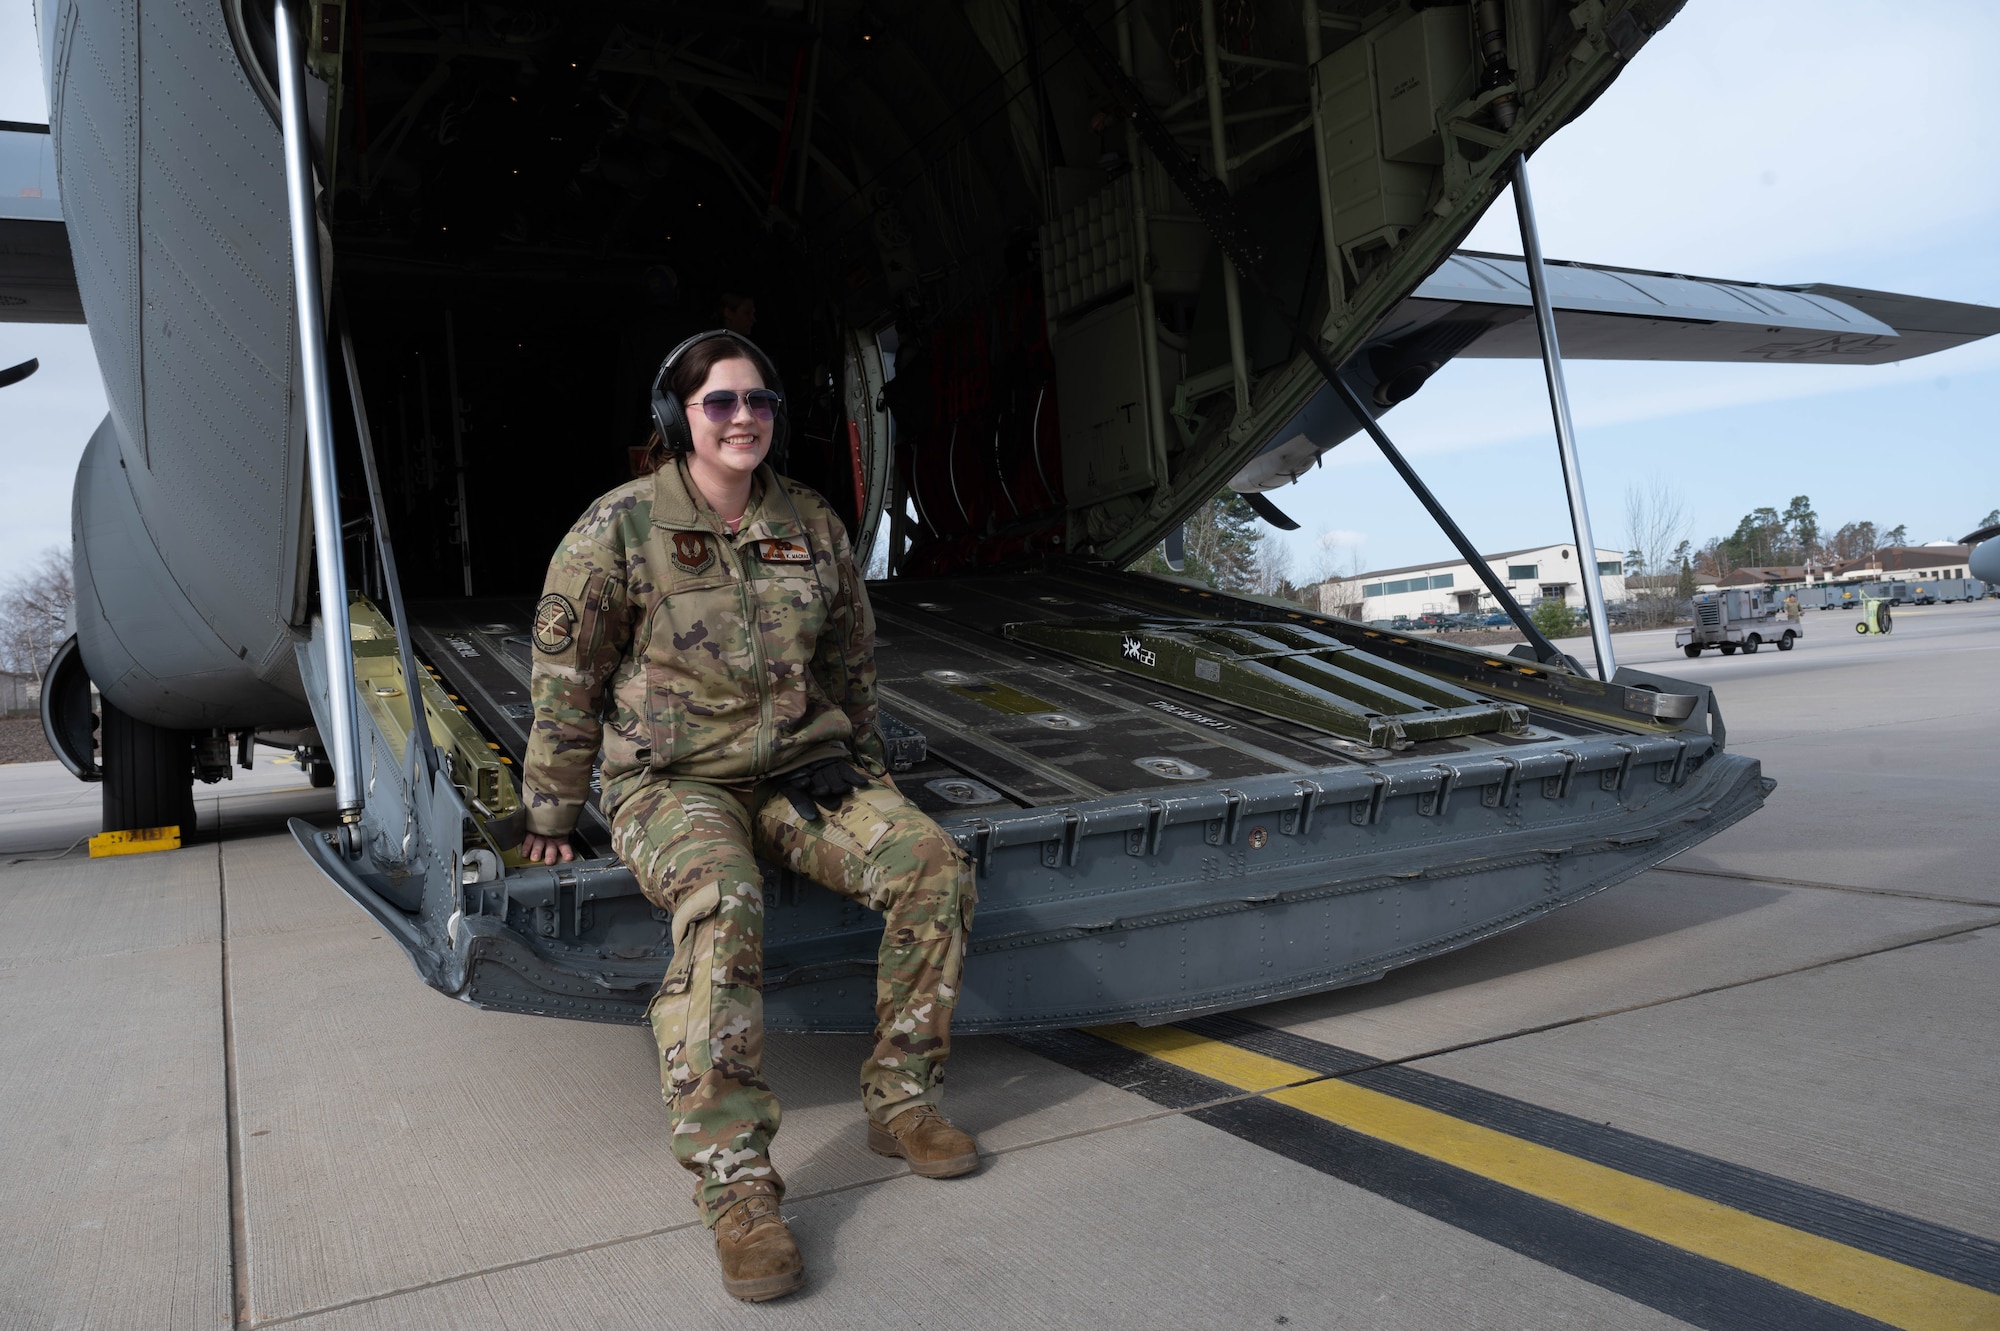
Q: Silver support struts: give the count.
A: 2